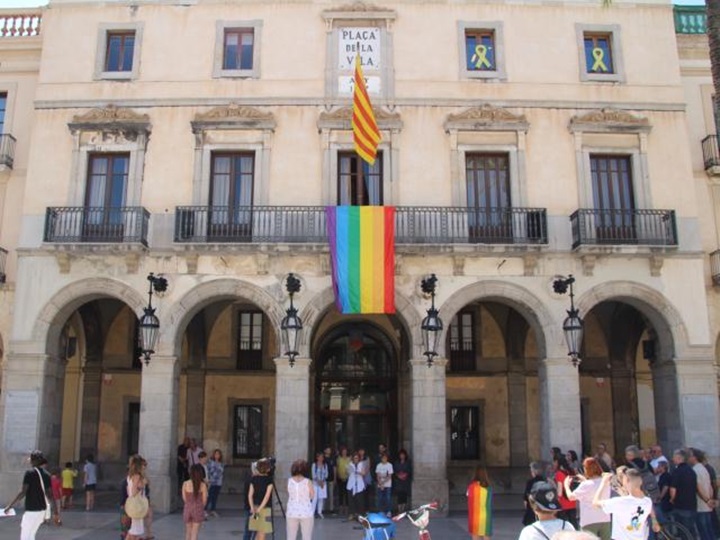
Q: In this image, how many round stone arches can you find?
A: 5